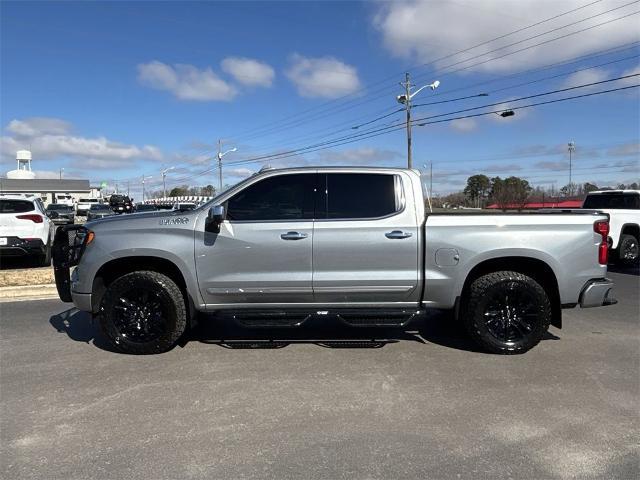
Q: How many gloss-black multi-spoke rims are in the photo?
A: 2